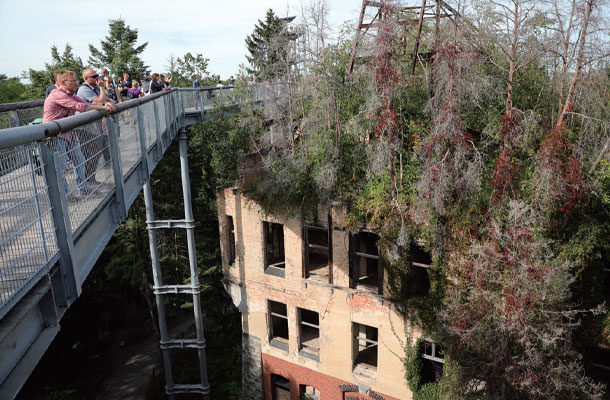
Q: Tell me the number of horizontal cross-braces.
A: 4